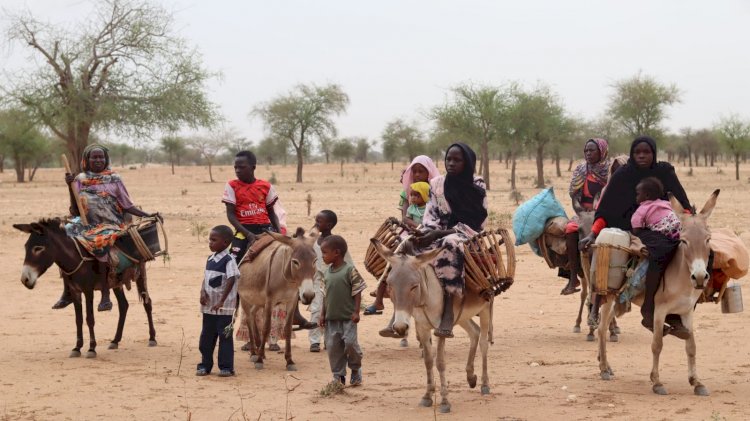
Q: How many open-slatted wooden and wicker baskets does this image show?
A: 2